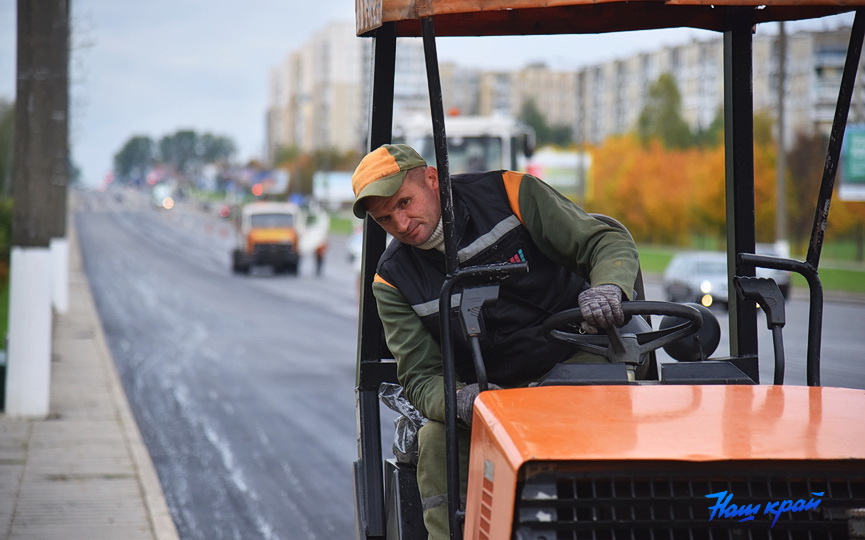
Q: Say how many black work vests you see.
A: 1